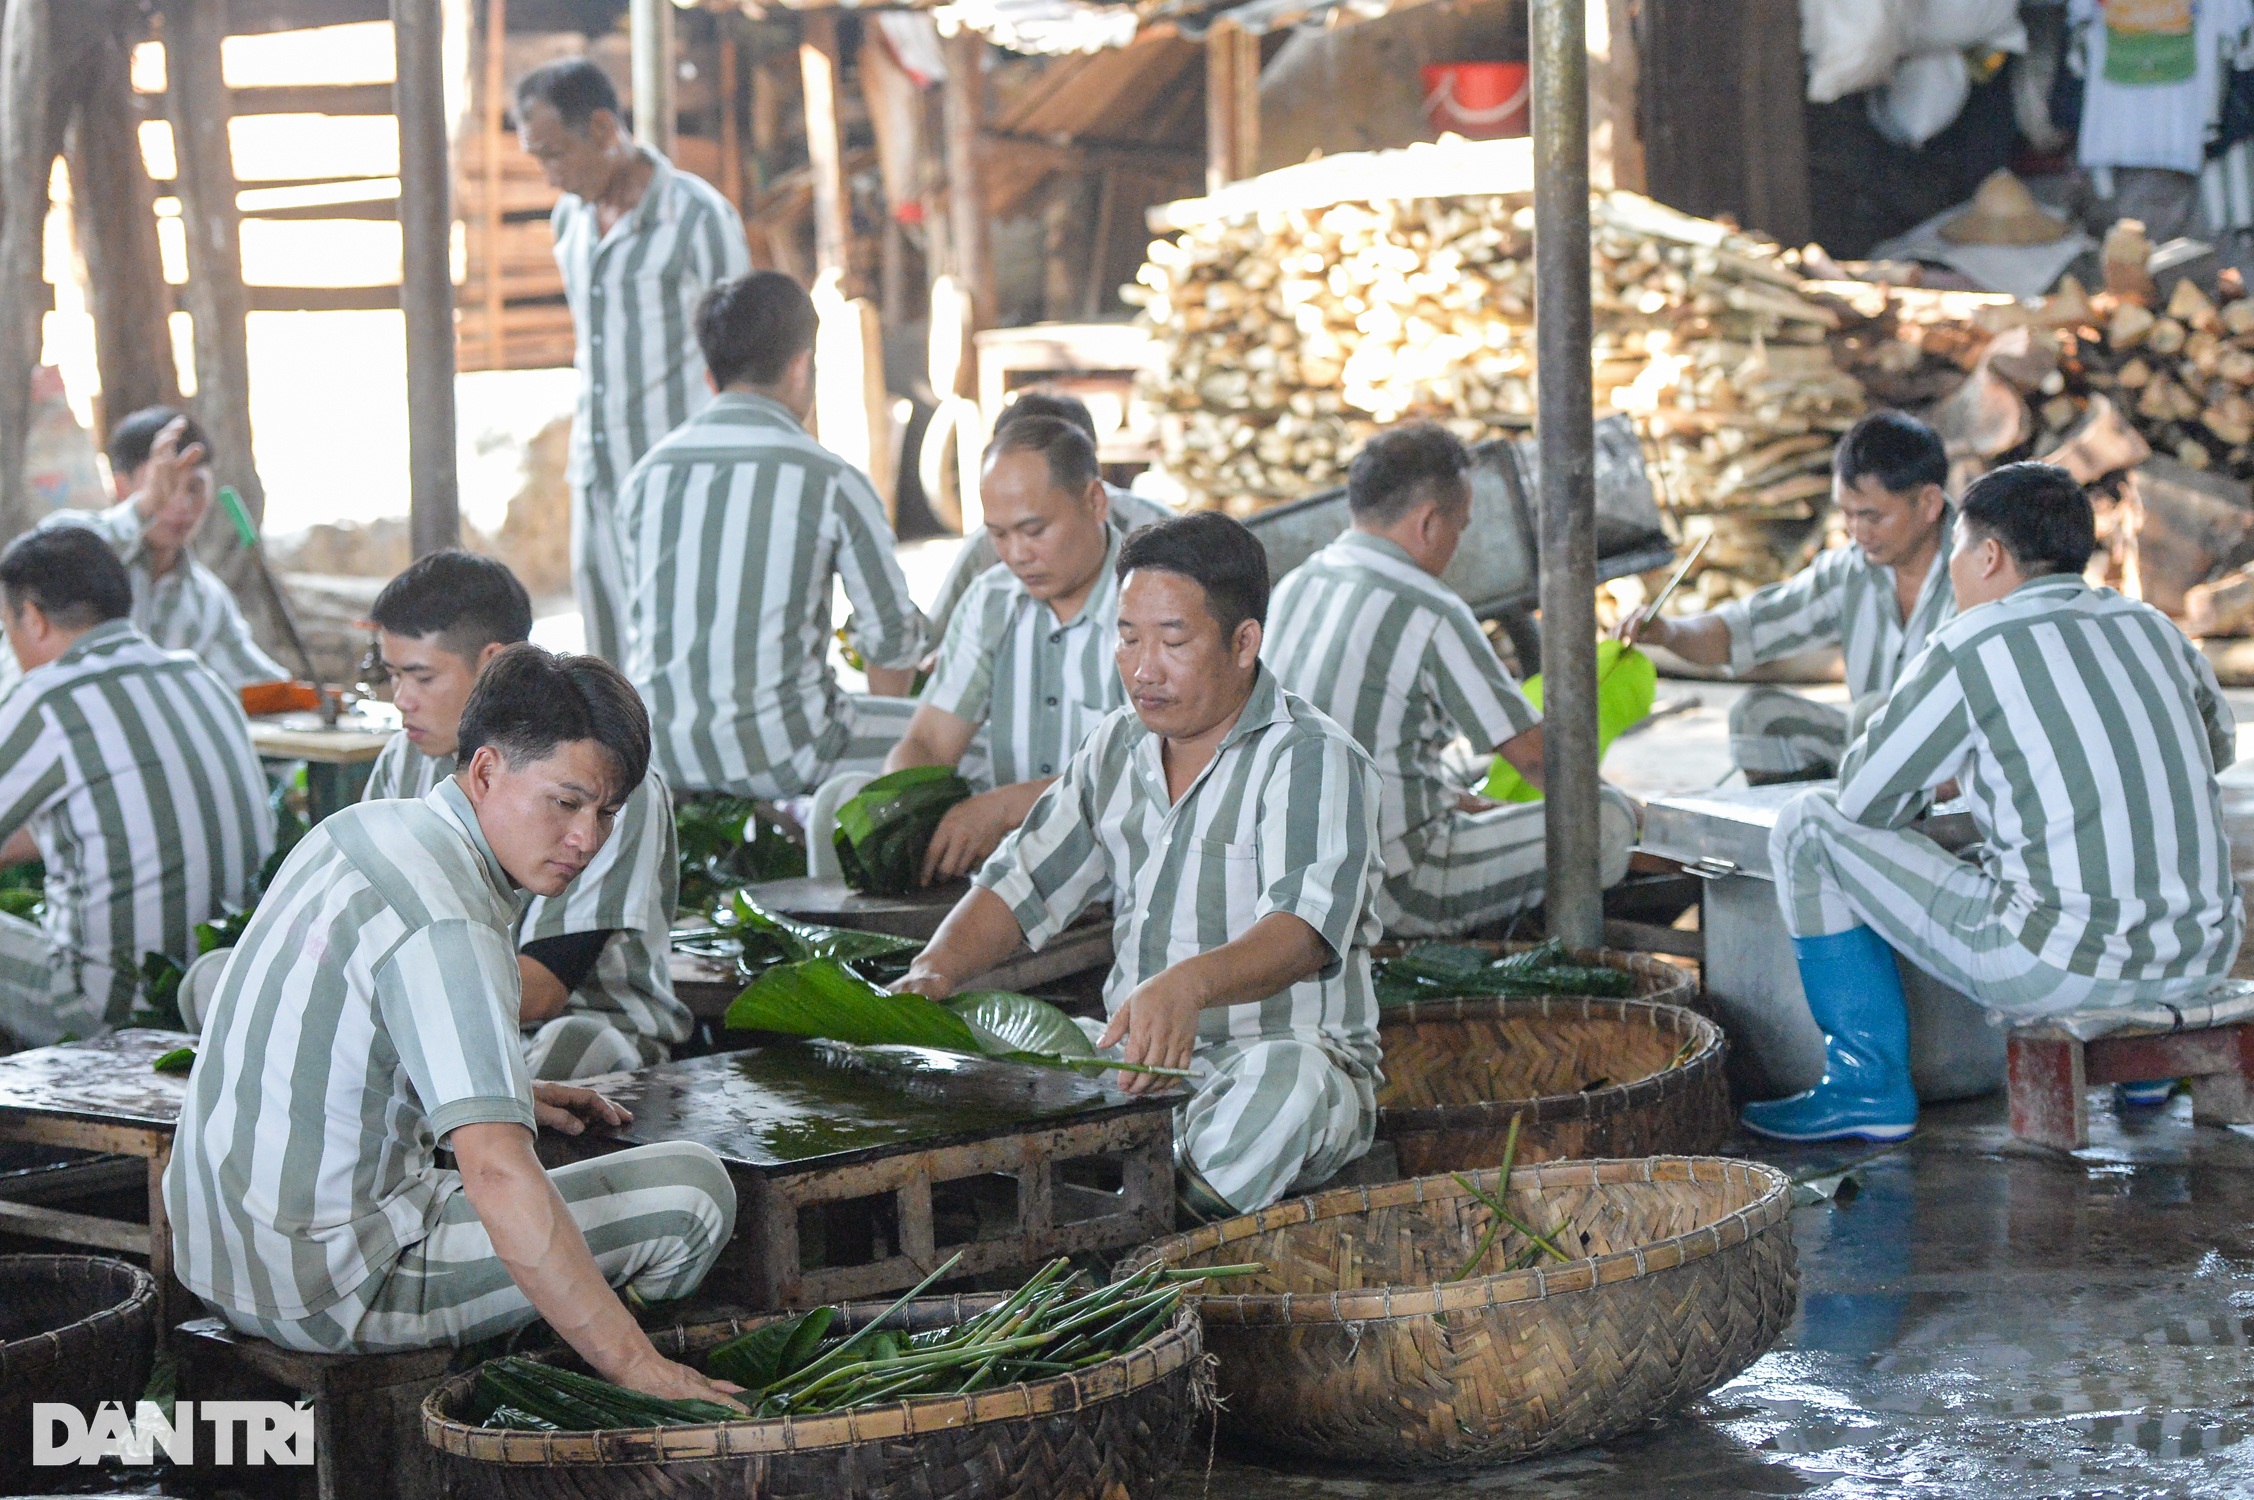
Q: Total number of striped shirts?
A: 12